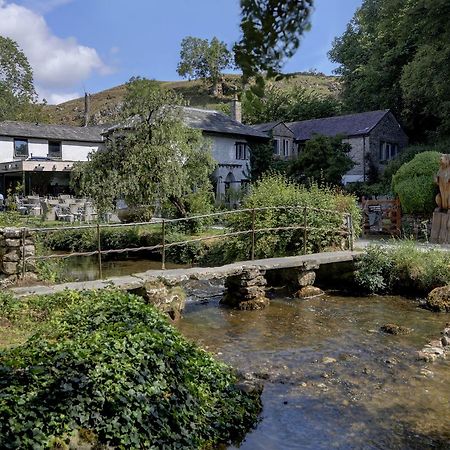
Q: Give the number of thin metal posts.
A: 6